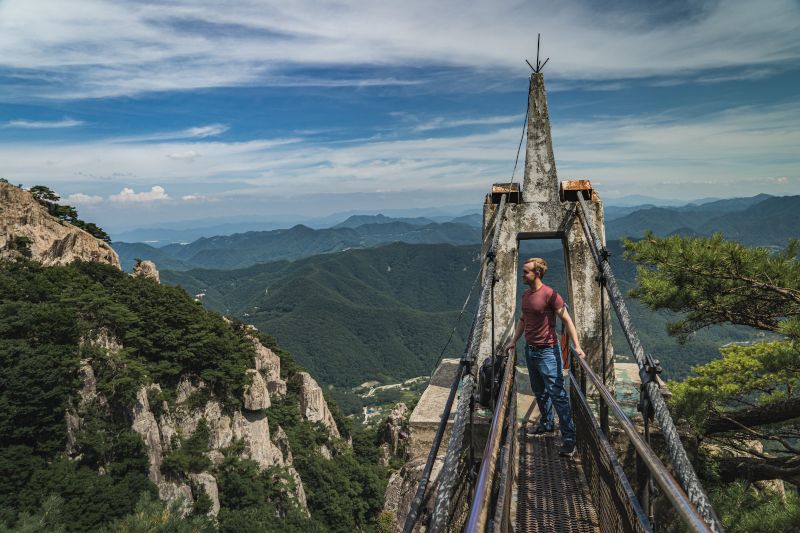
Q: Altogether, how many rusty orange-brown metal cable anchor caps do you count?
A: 2